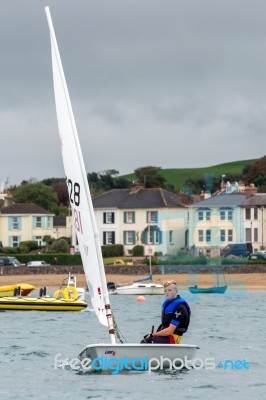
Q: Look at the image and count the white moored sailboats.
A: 1